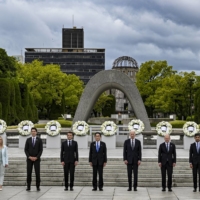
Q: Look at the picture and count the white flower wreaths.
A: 8